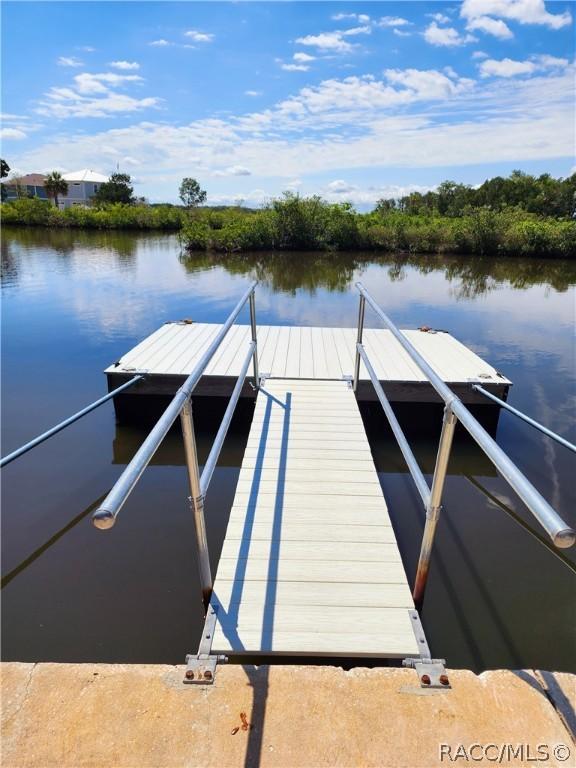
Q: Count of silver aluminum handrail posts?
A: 4